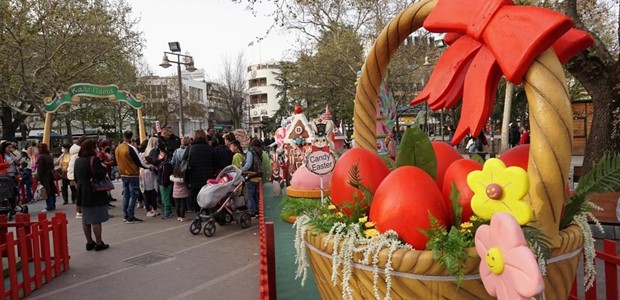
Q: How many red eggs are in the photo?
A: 5